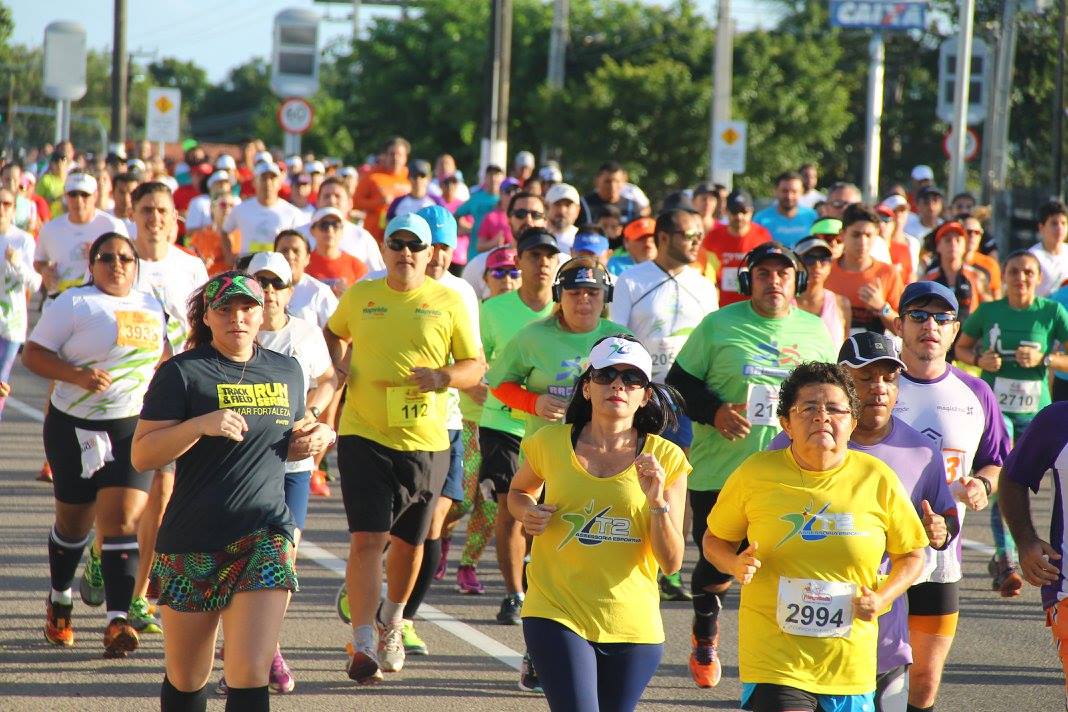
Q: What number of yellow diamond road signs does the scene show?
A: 2